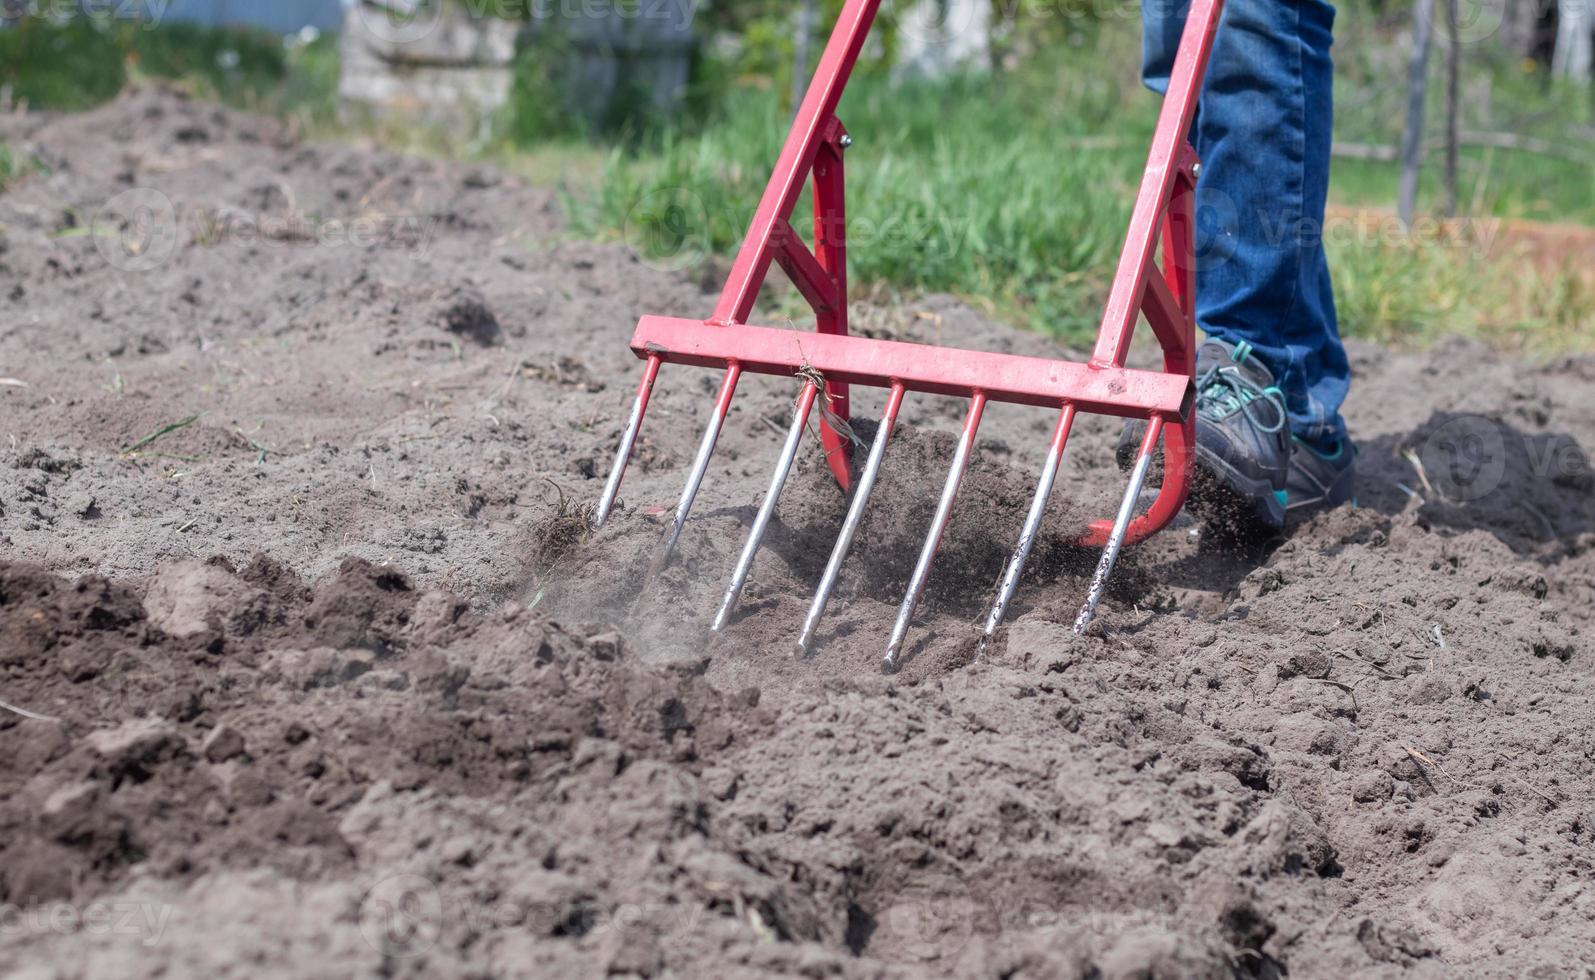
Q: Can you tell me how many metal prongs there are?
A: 7